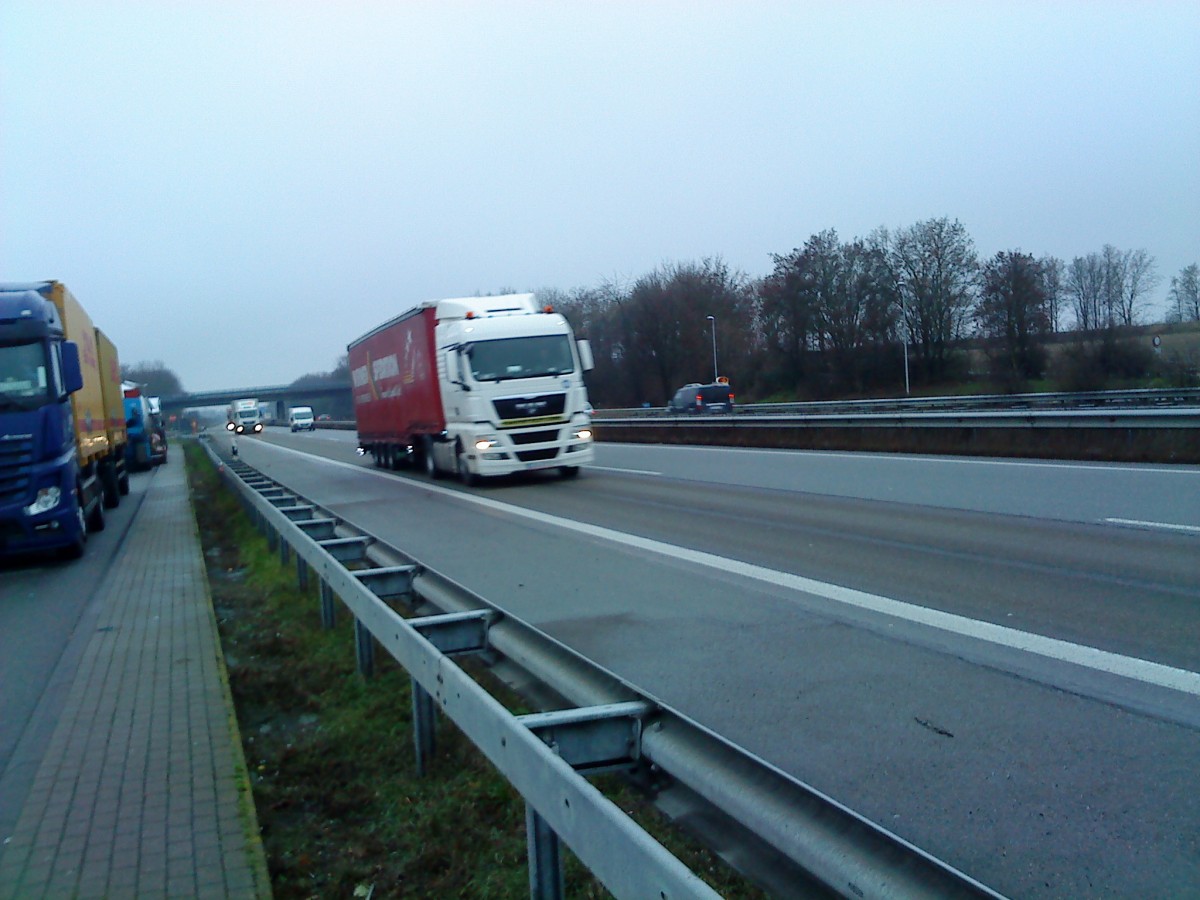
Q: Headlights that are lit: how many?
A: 5